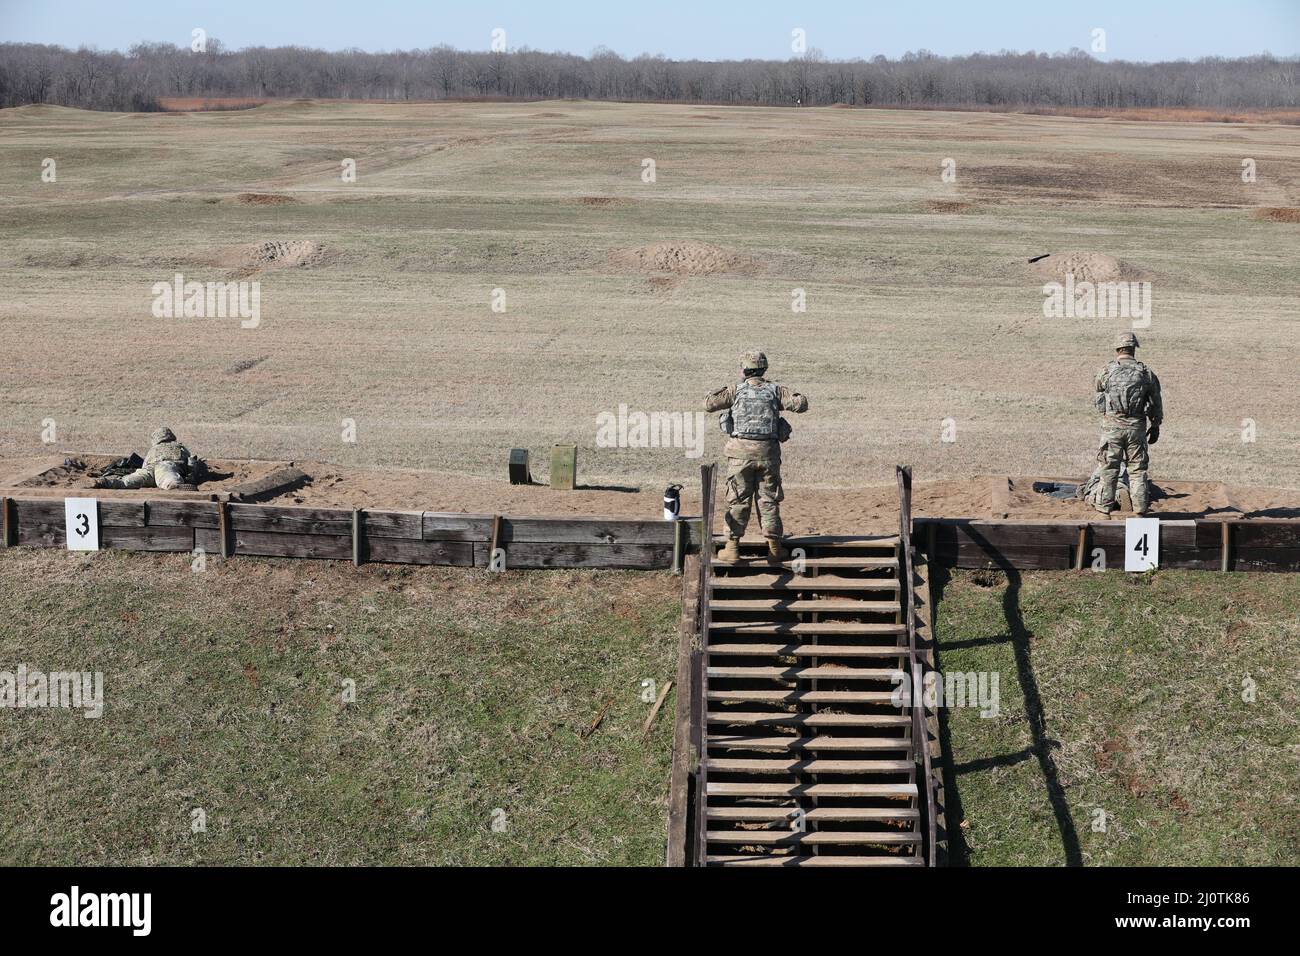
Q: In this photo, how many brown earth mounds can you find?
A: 7